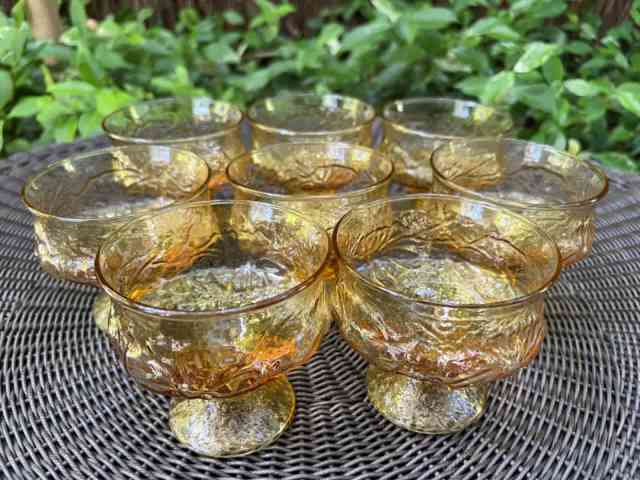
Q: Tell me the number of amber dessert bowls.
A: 8